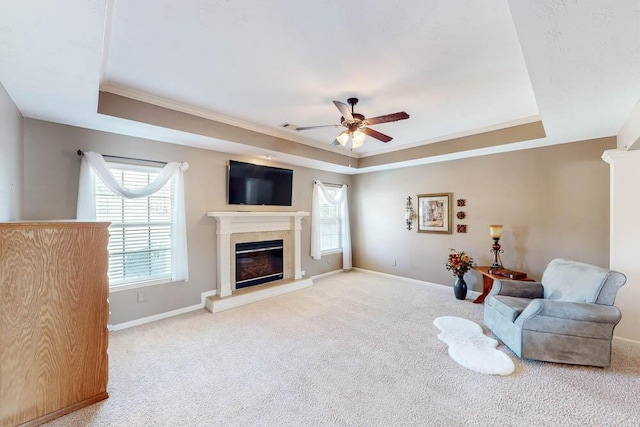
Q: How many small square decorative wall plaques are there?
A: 3